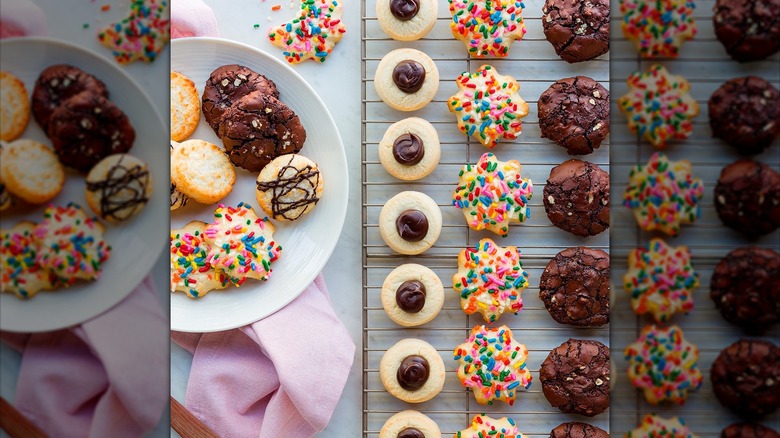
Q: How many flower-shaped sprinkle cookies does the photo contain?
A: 9